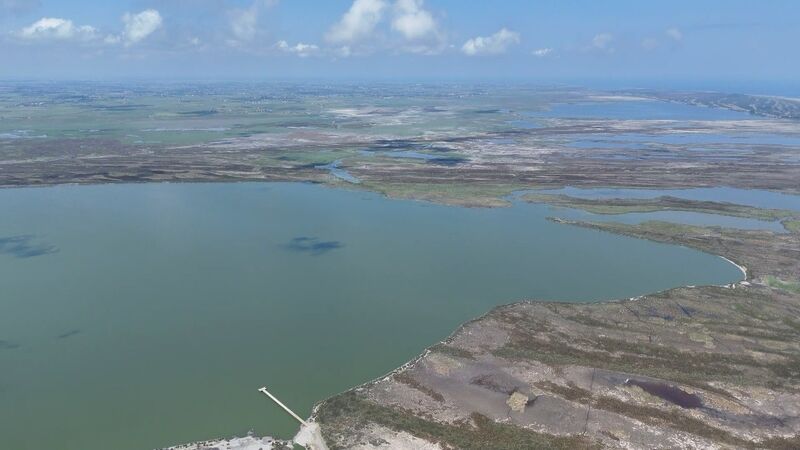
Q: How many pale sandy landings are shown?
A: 1